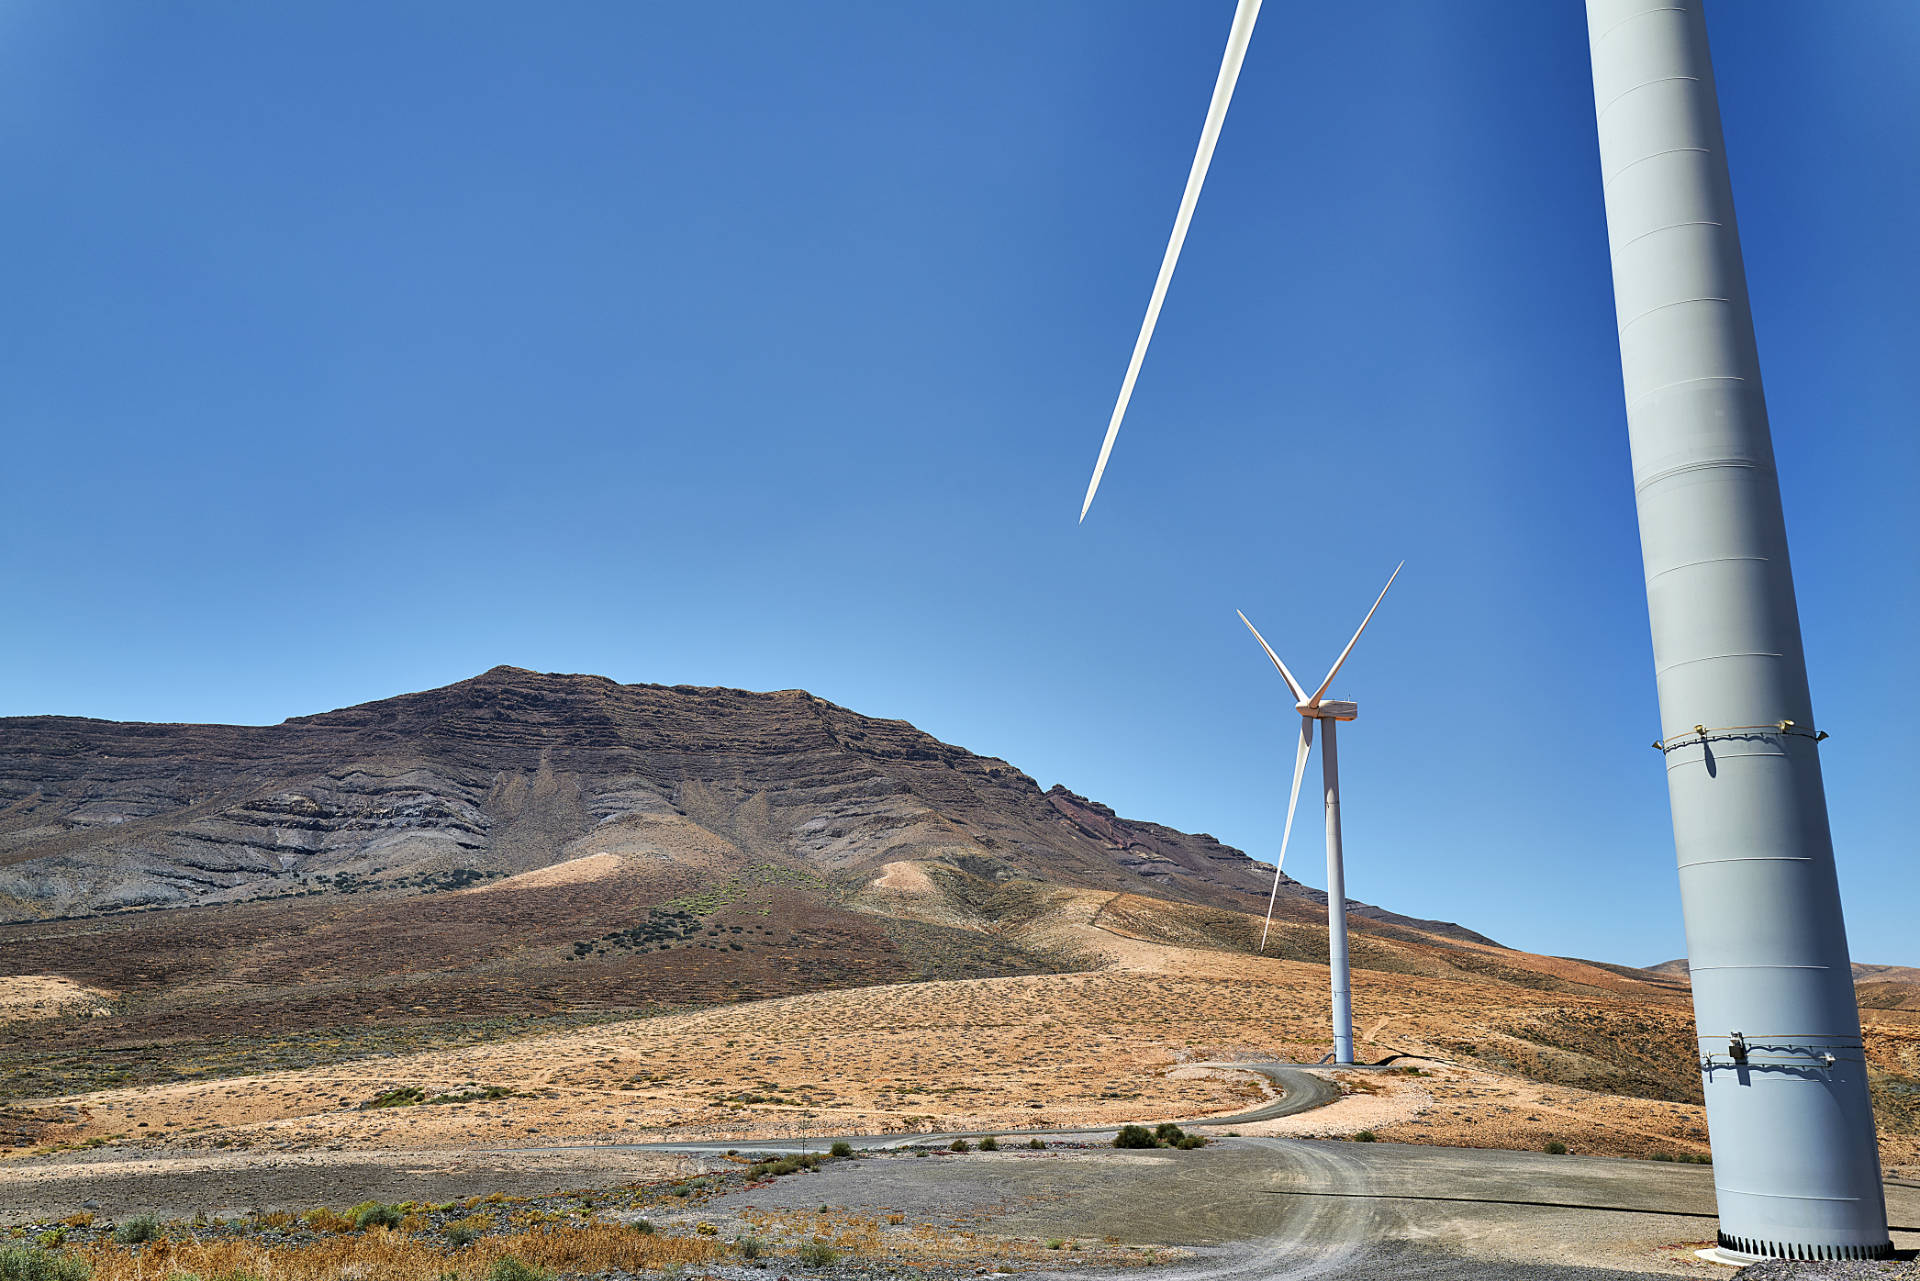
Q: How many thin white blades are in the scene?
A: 4